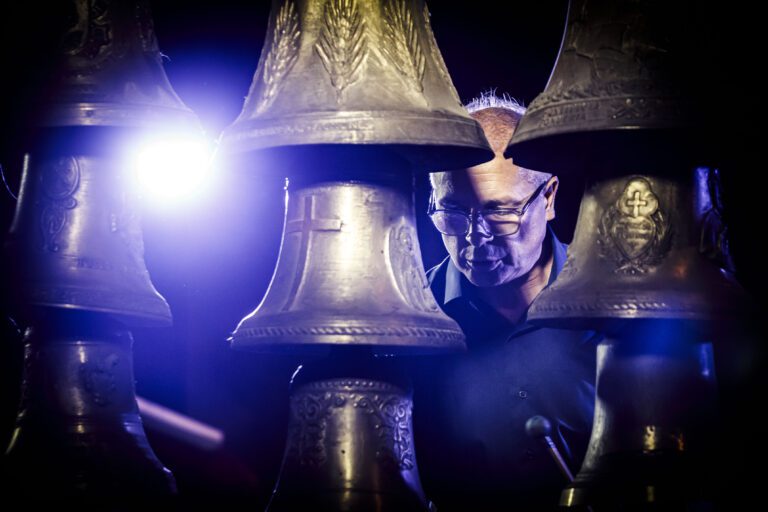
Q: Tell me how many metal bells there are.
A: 9